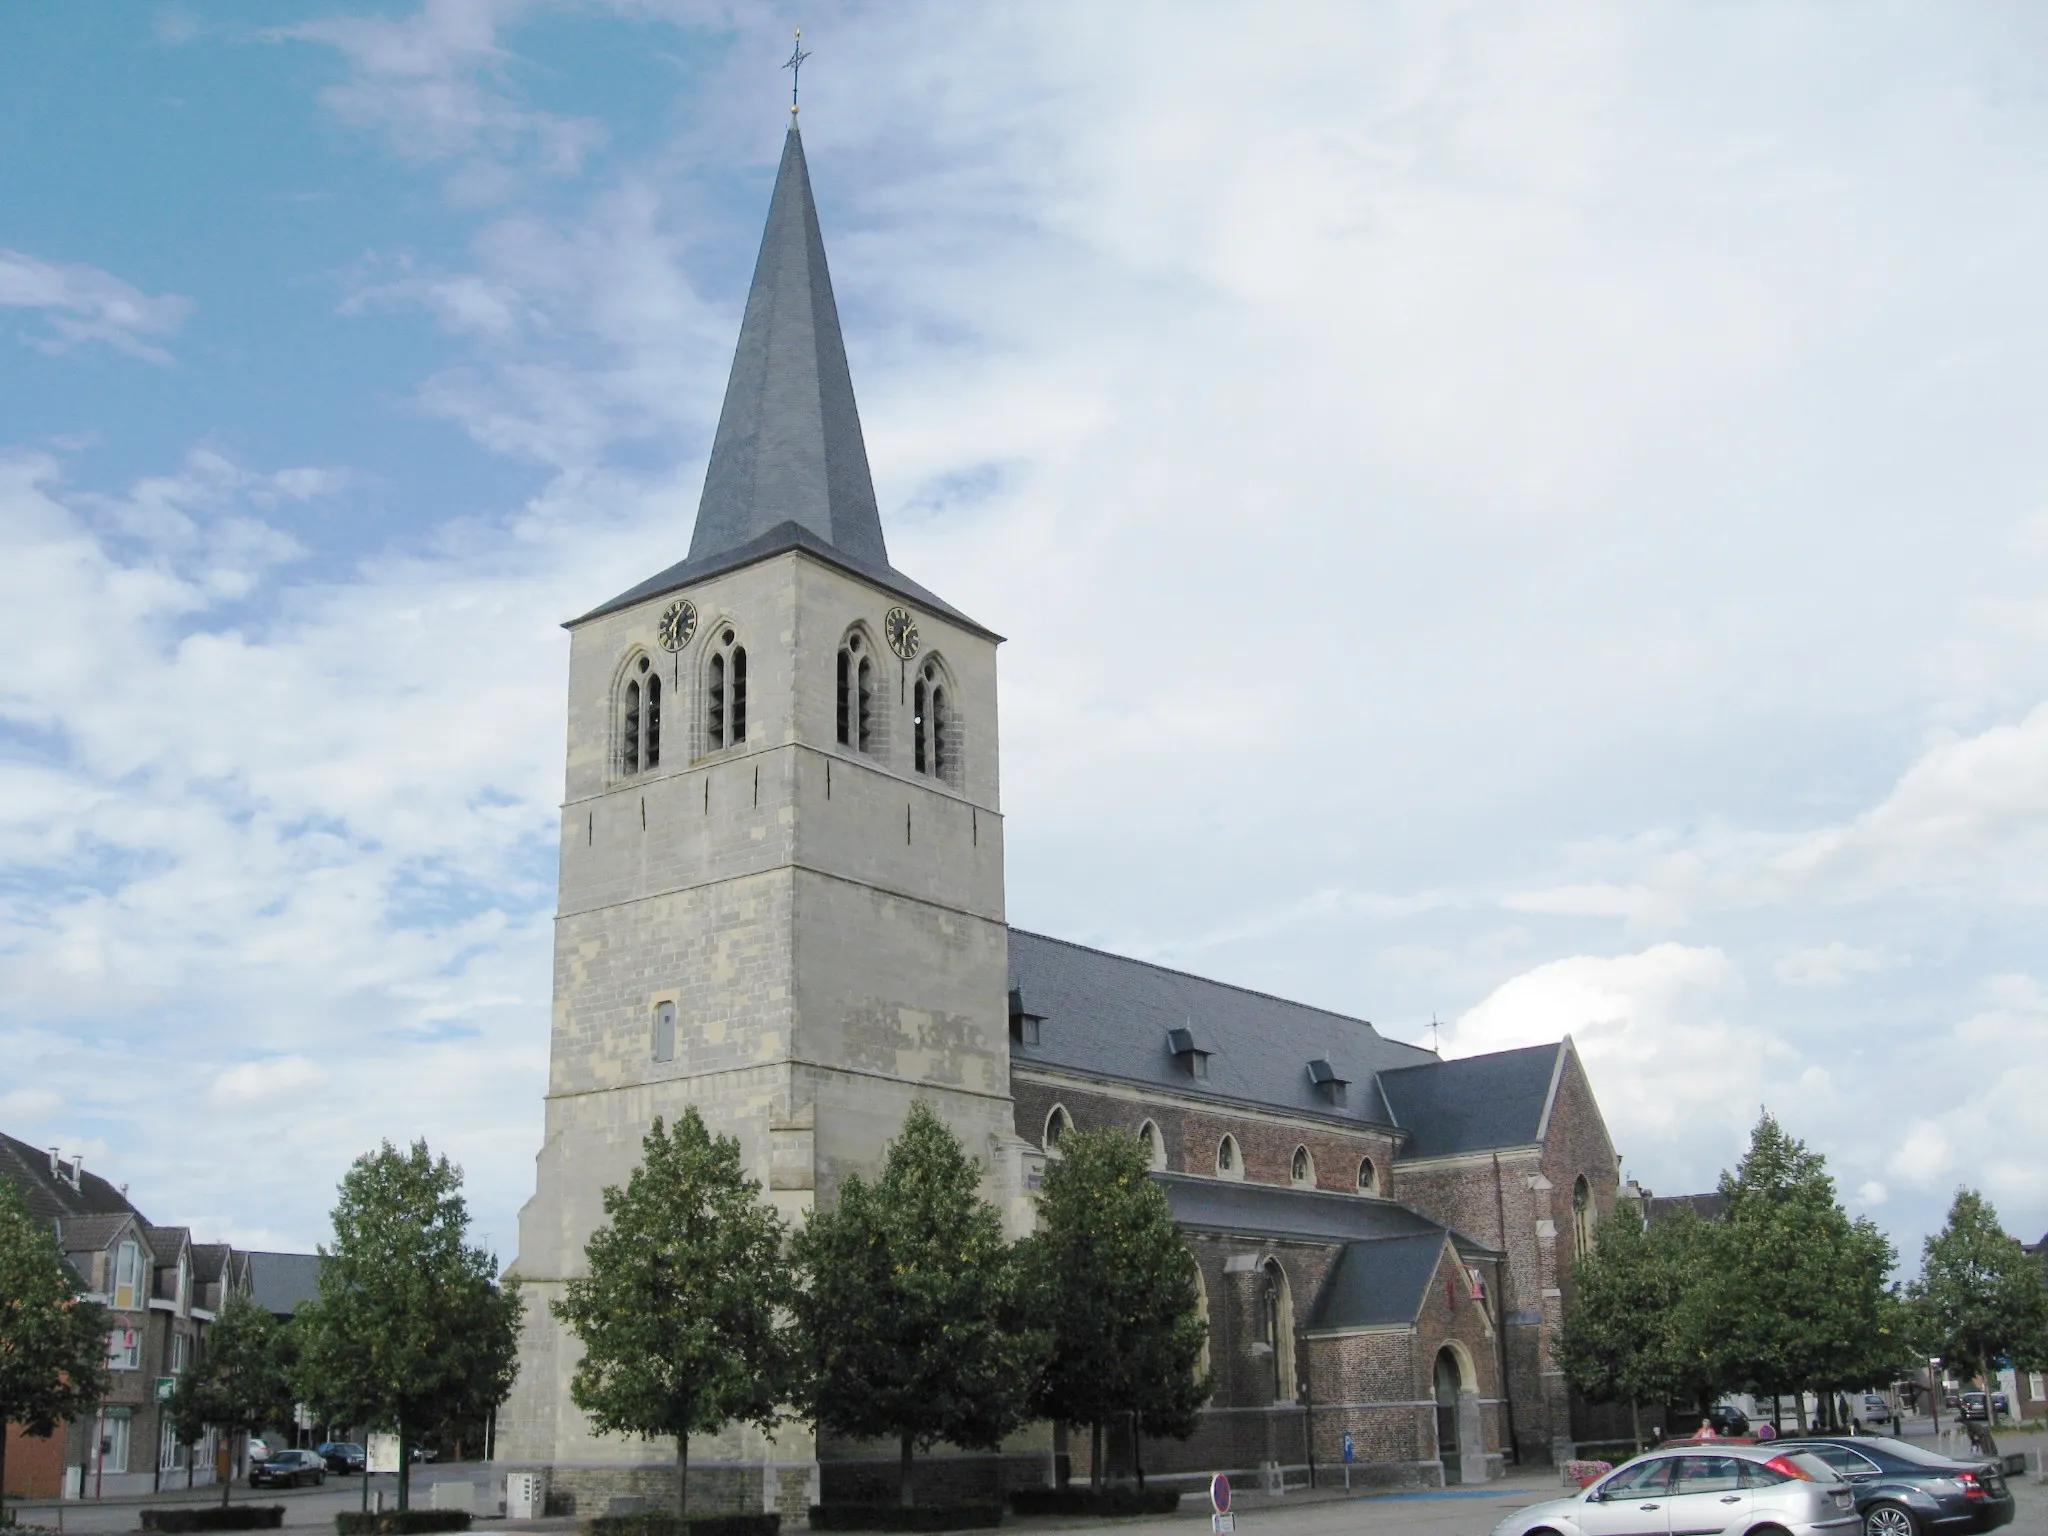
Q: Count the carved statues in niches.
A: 0